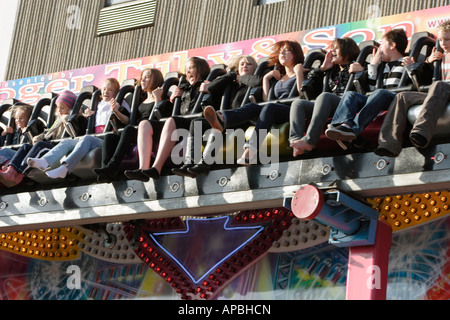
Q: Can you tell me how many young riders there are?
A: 10